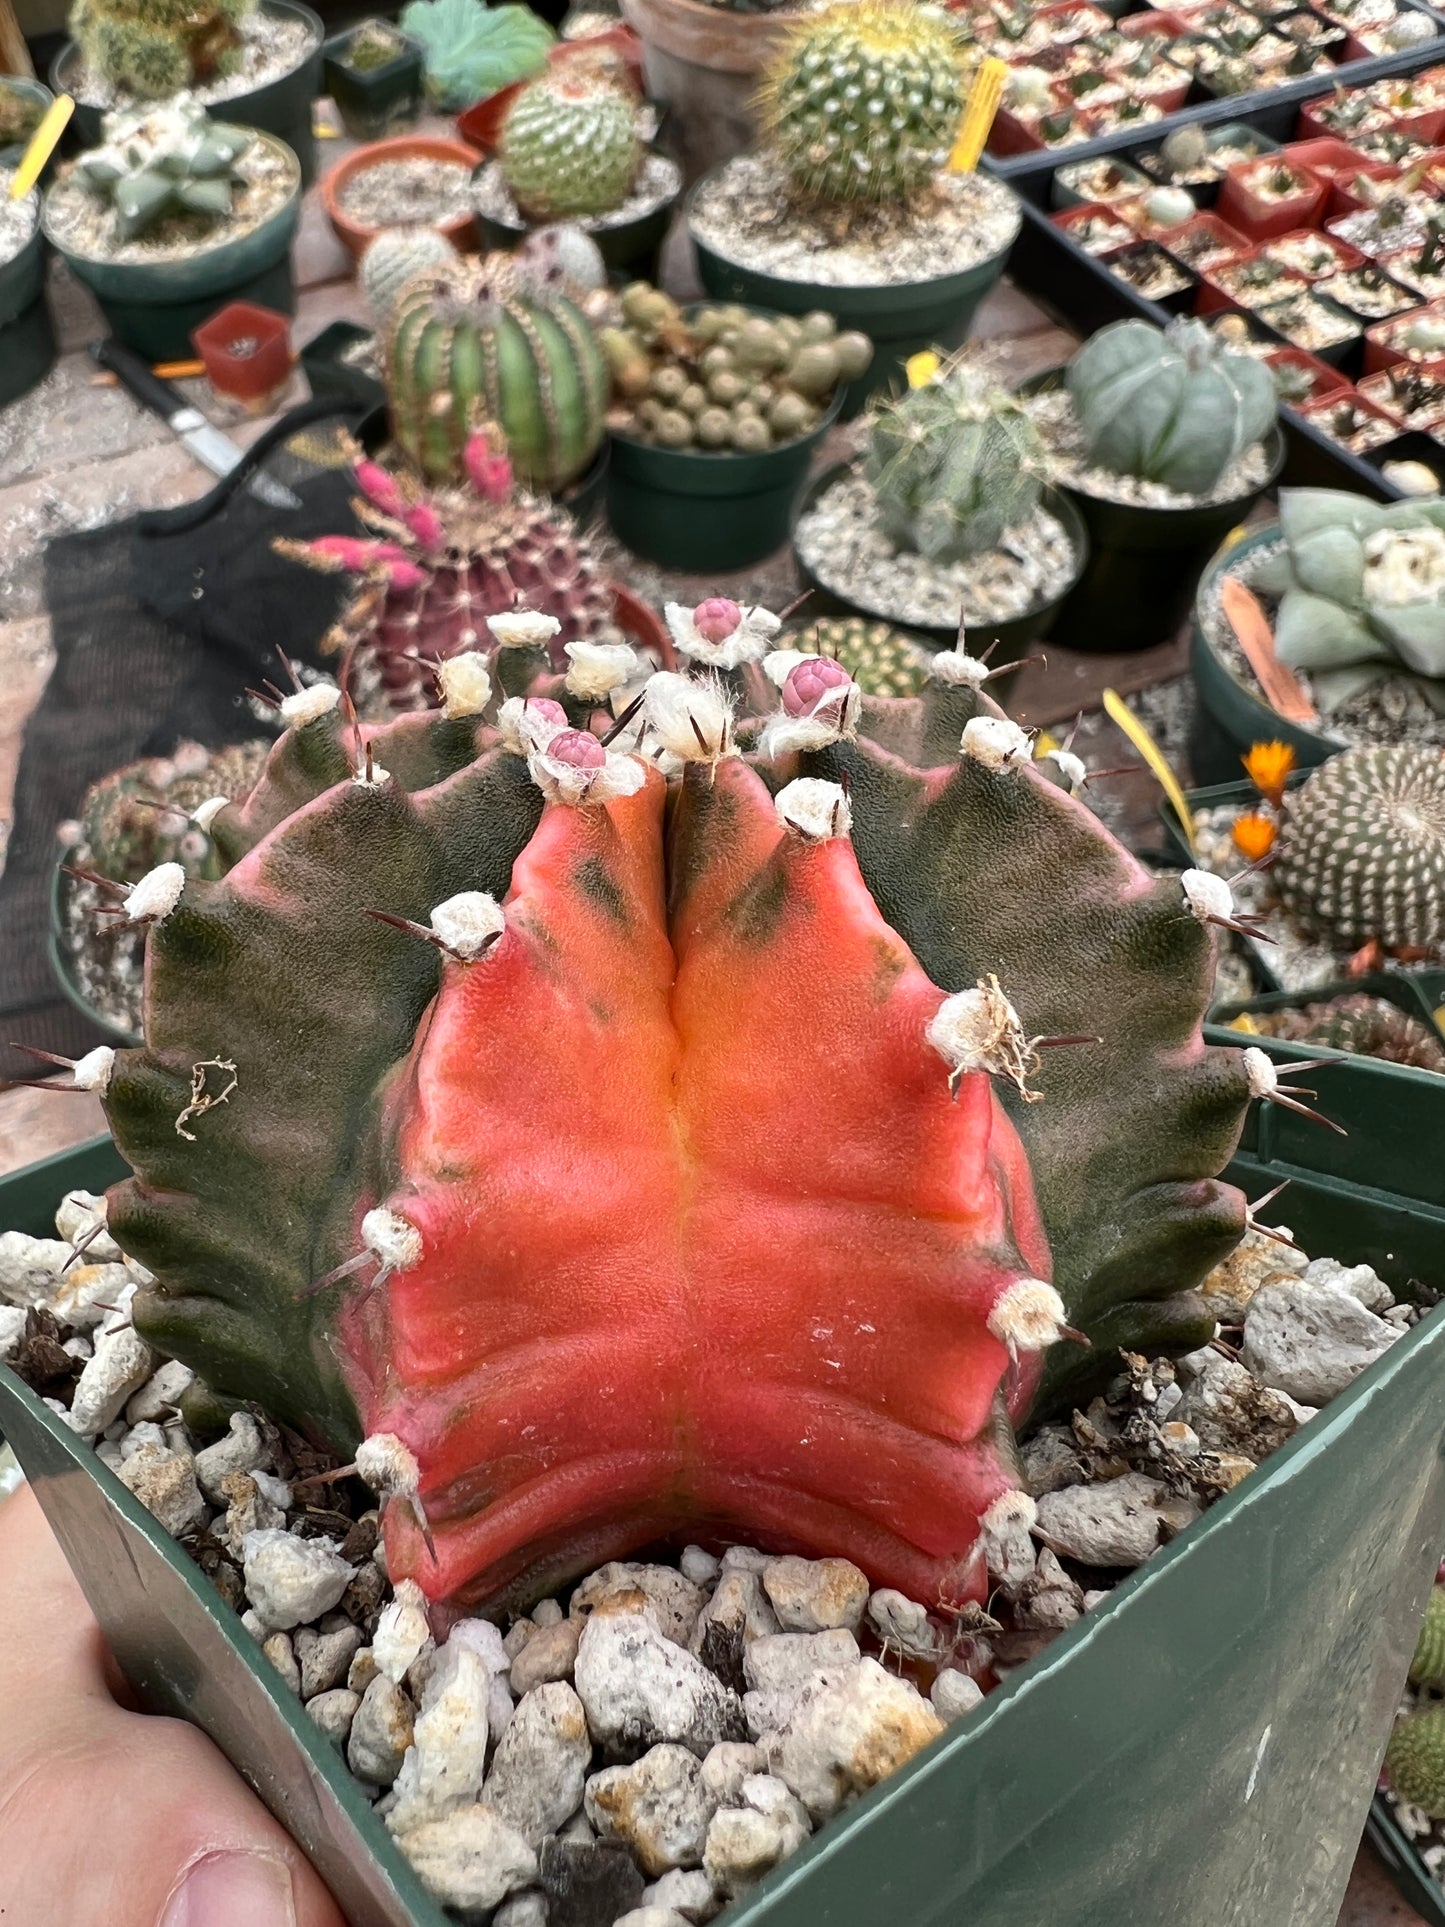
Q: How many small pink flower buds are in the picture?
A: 4